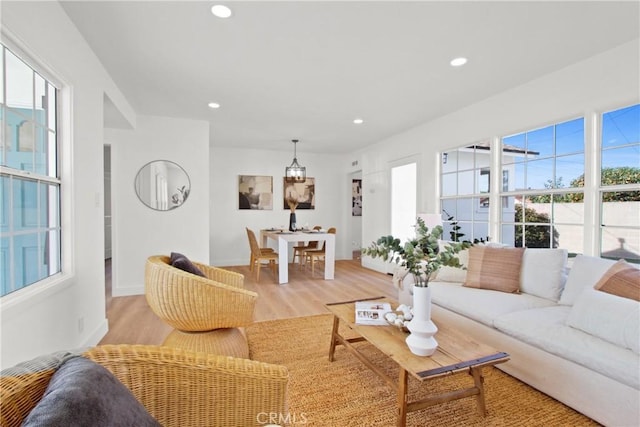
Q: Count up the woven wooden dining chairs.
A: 4